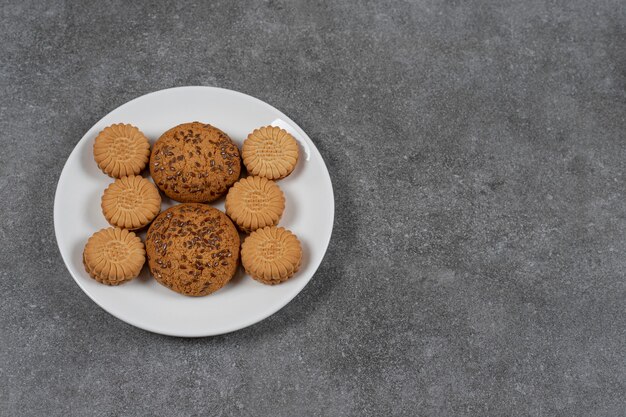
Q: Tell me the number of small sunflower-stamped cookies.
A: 6